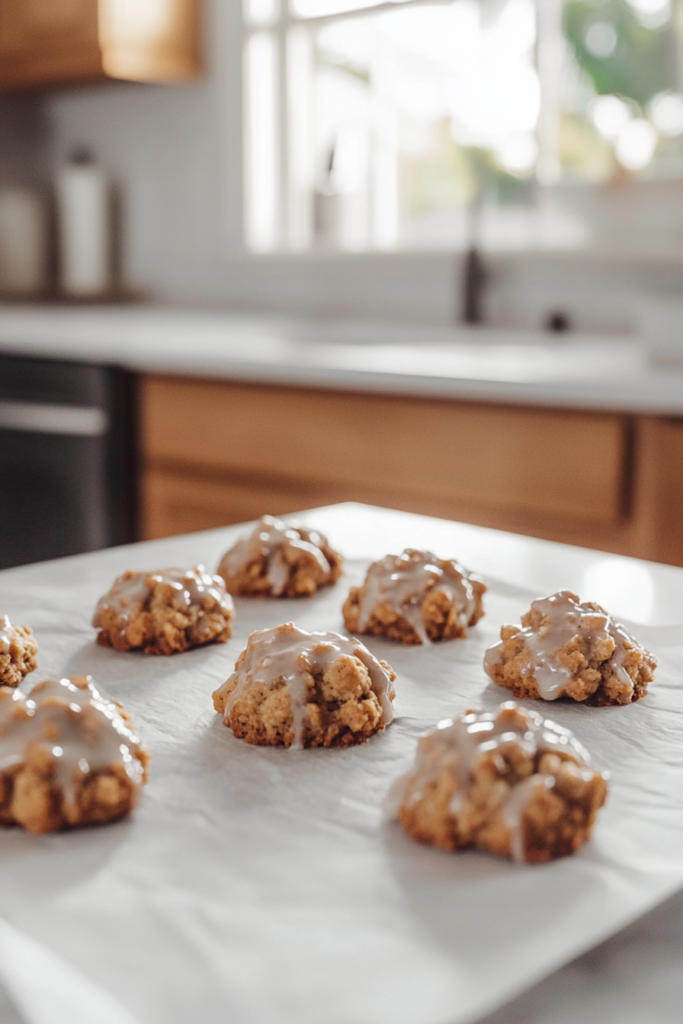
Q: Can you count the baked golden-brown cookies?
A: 8